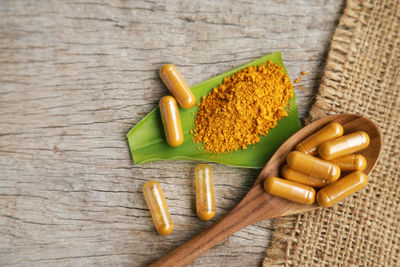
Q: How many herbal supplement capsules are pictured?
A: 11